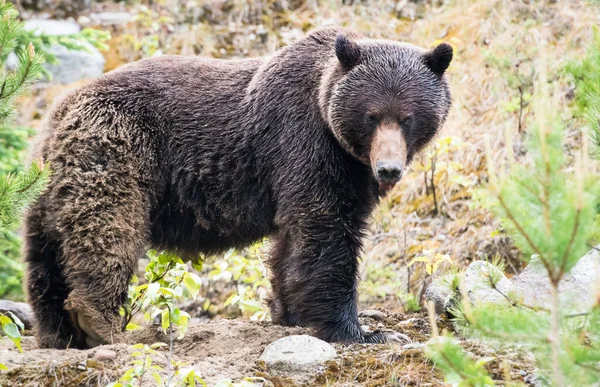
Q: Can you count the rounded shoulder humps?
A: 1